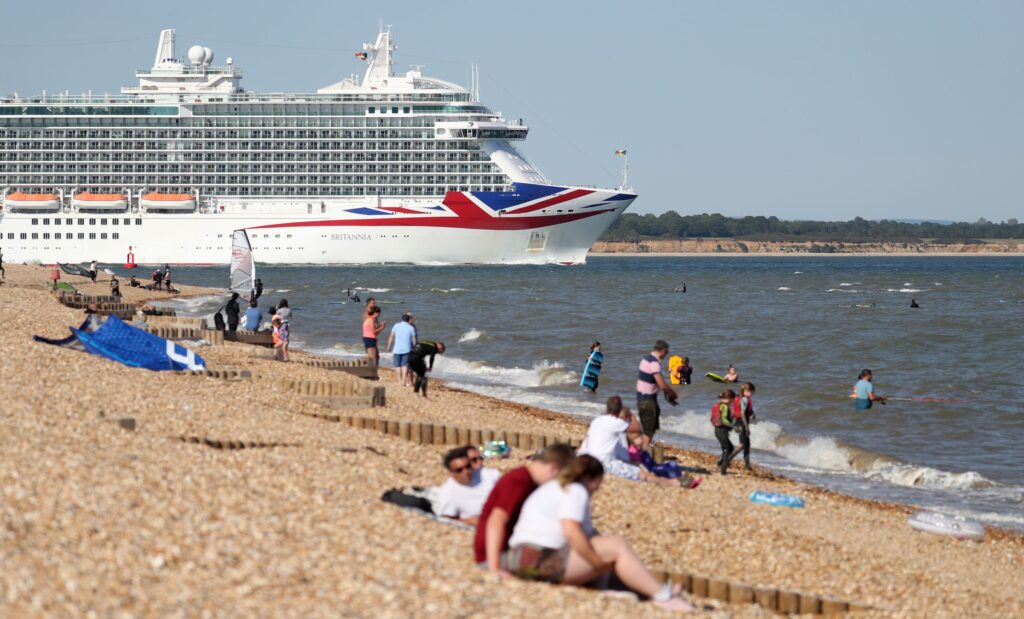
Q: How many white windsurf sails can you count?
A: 1